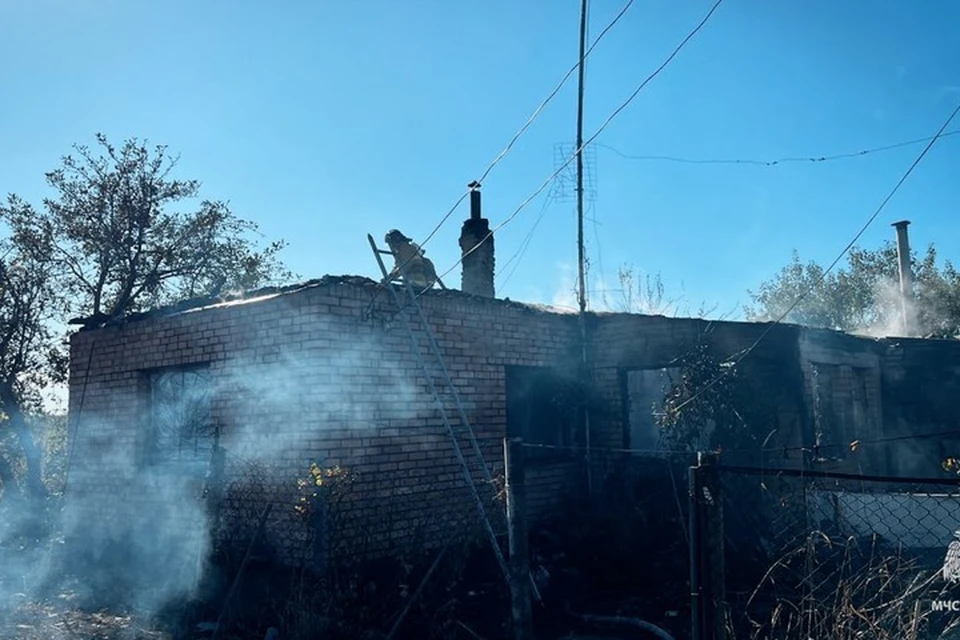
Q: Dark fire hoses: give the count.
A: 1